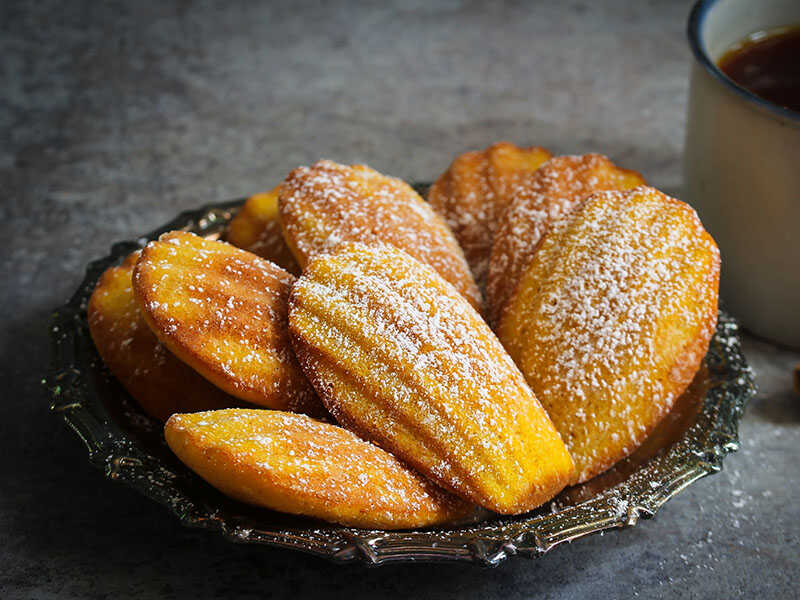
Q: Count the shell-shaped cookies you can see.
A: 9